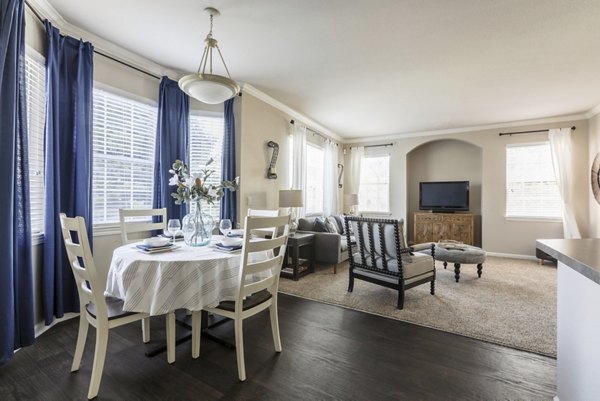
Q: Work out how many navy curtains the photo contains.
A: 4